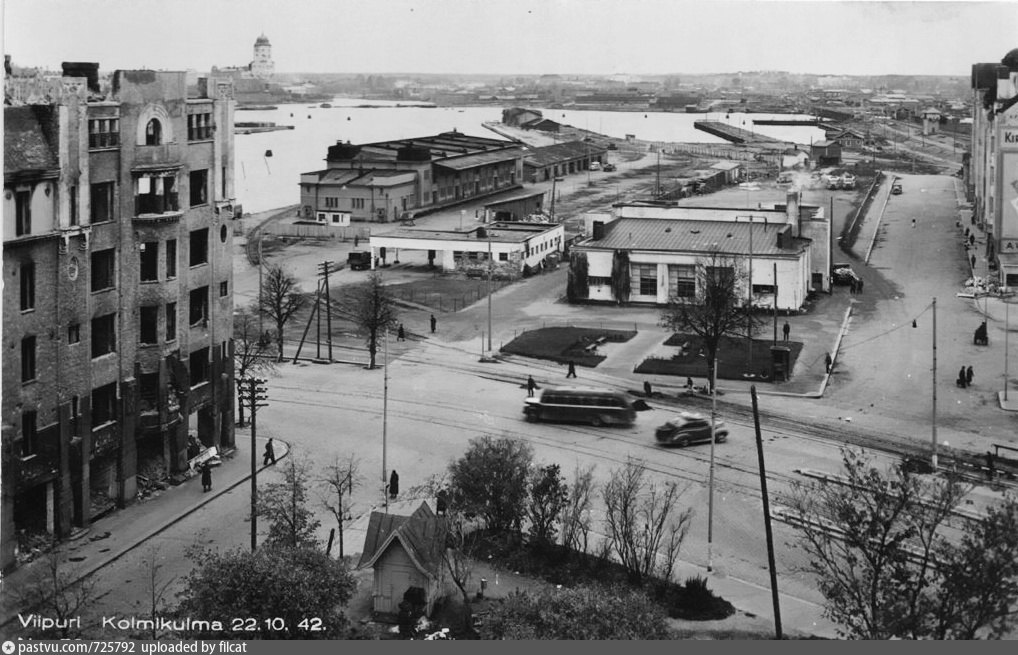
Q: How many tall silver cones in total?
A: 0